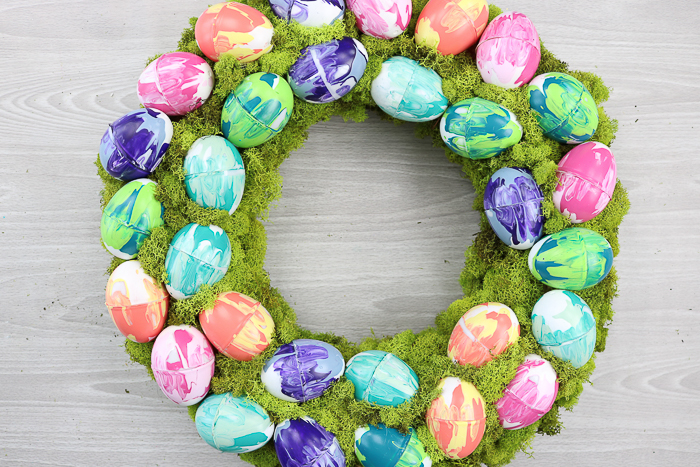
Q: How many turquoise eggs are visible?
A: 6